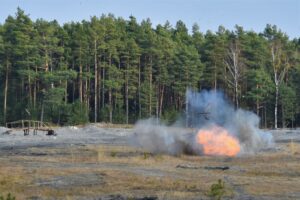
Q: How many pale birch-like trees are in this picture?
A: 2